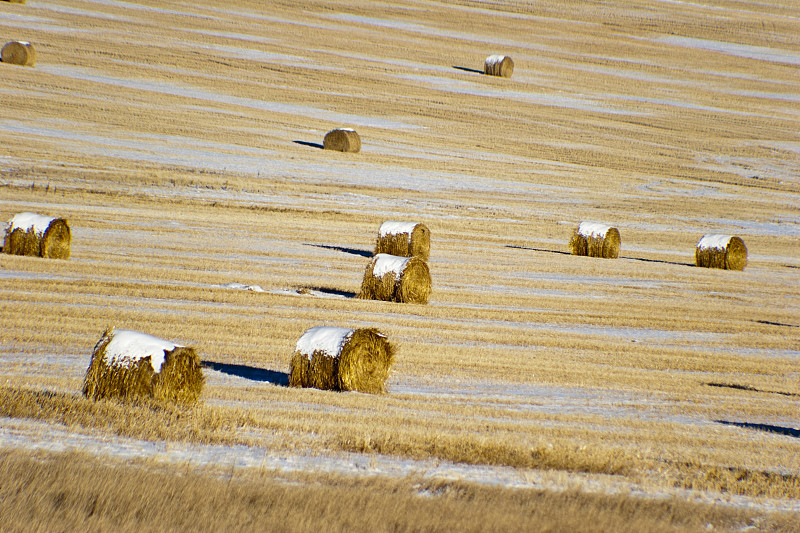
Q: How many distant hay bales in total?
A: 3